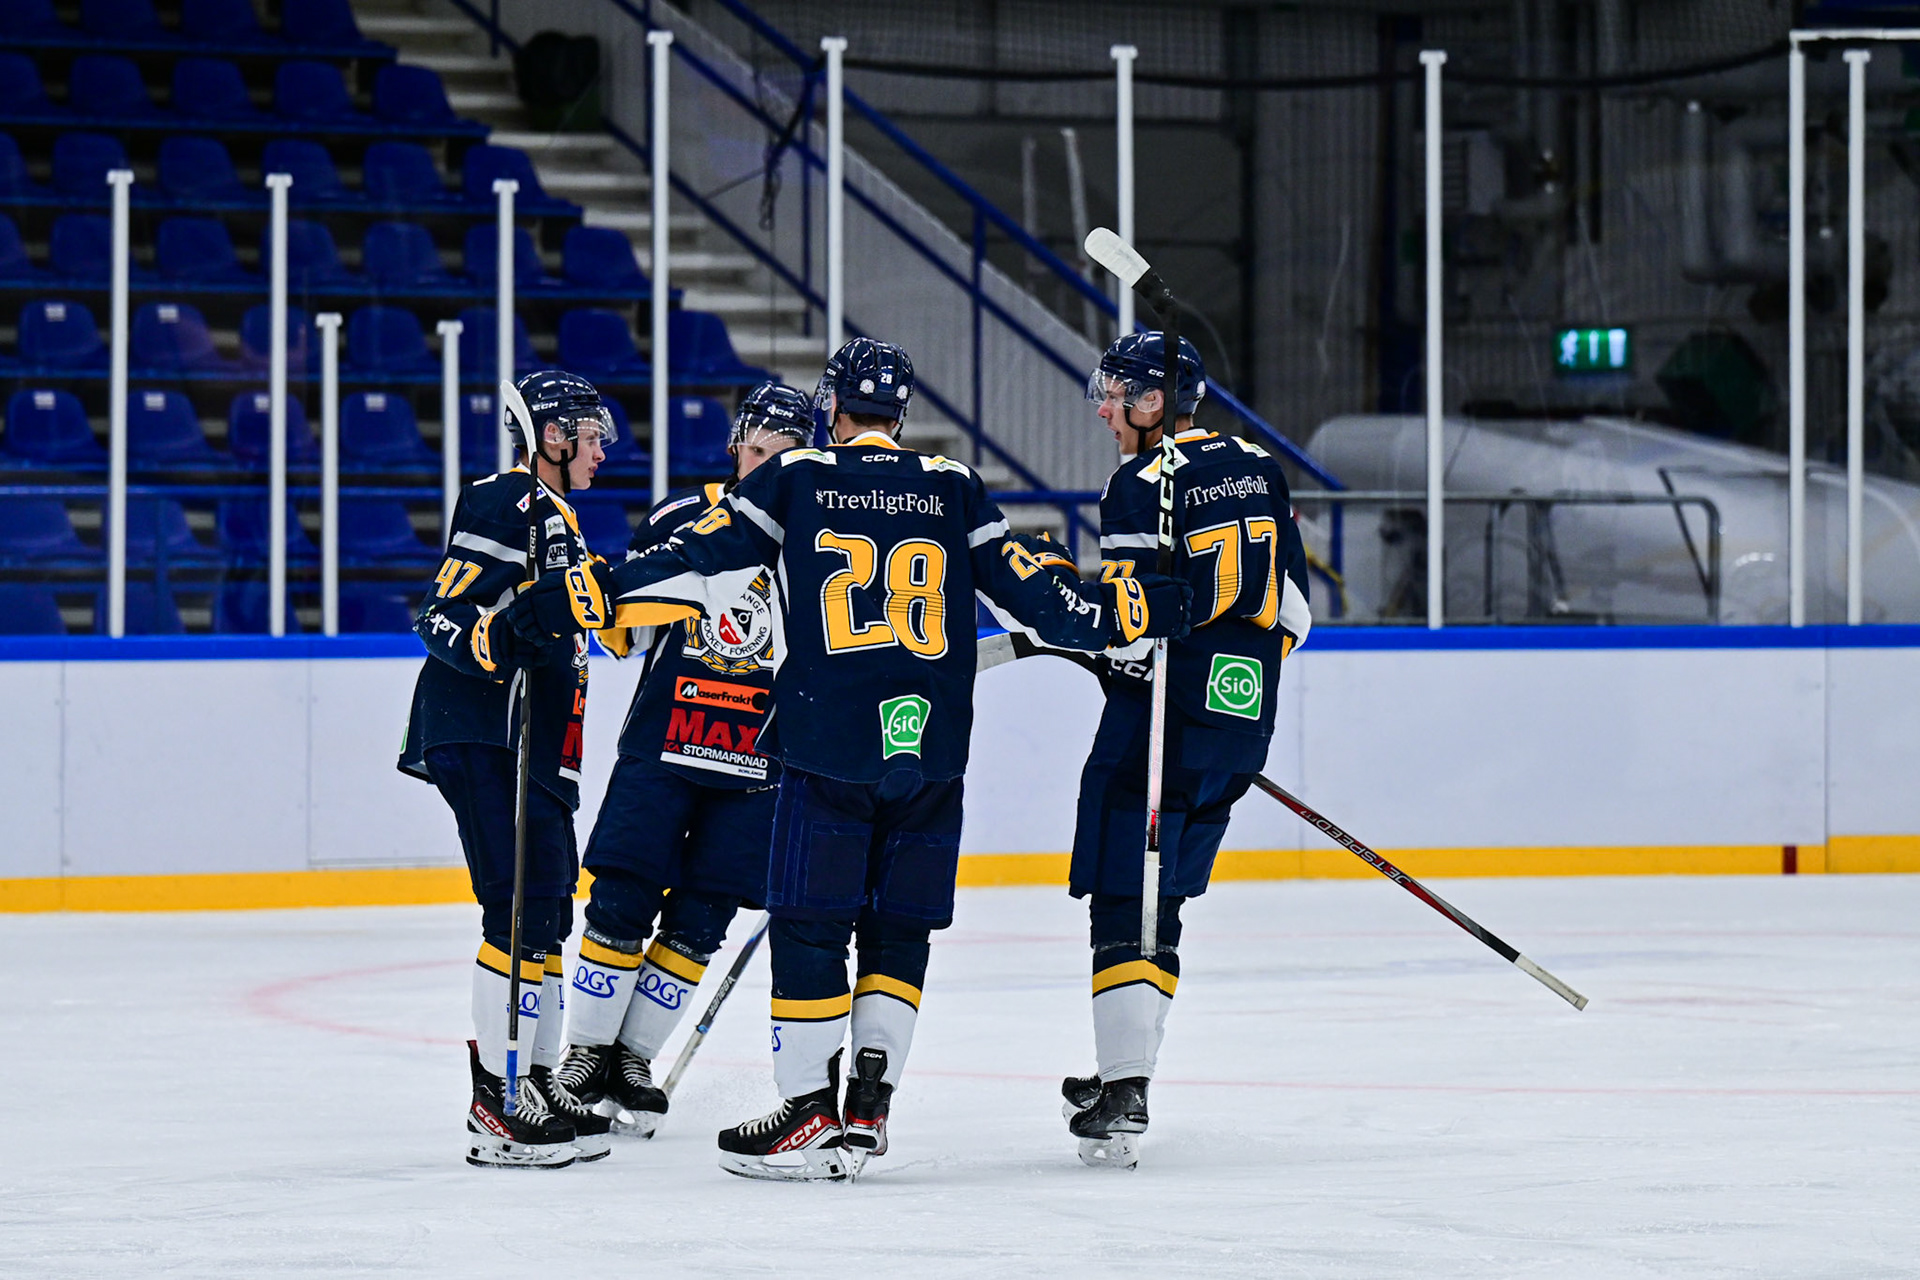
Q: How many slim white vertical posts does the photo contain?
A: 11